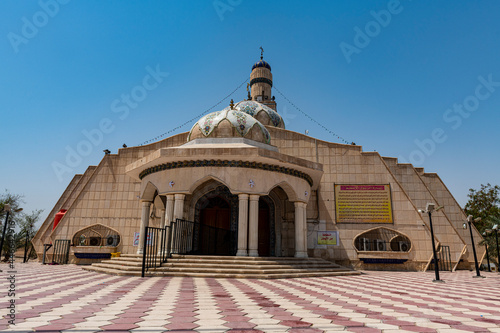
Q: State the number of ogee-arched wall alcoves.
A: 2